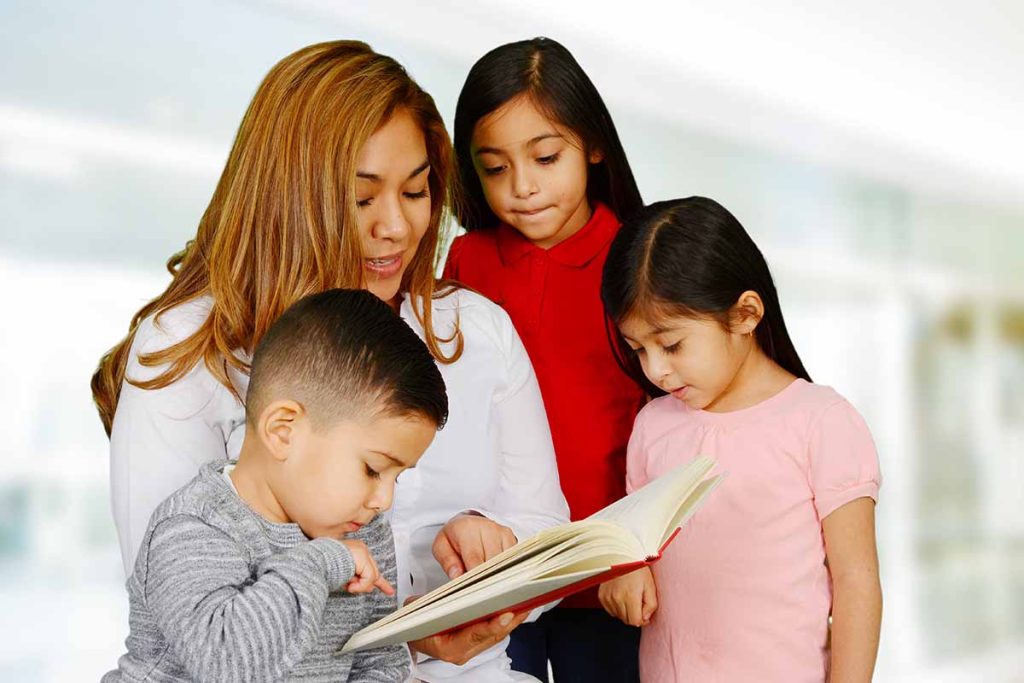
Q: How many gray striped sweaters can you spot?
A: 1